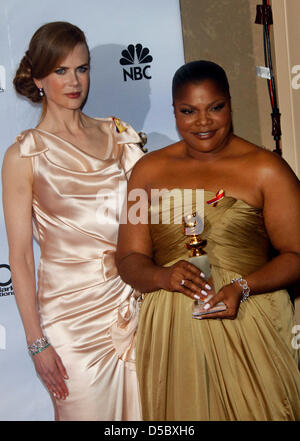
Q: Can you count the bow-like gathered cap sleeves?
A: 2